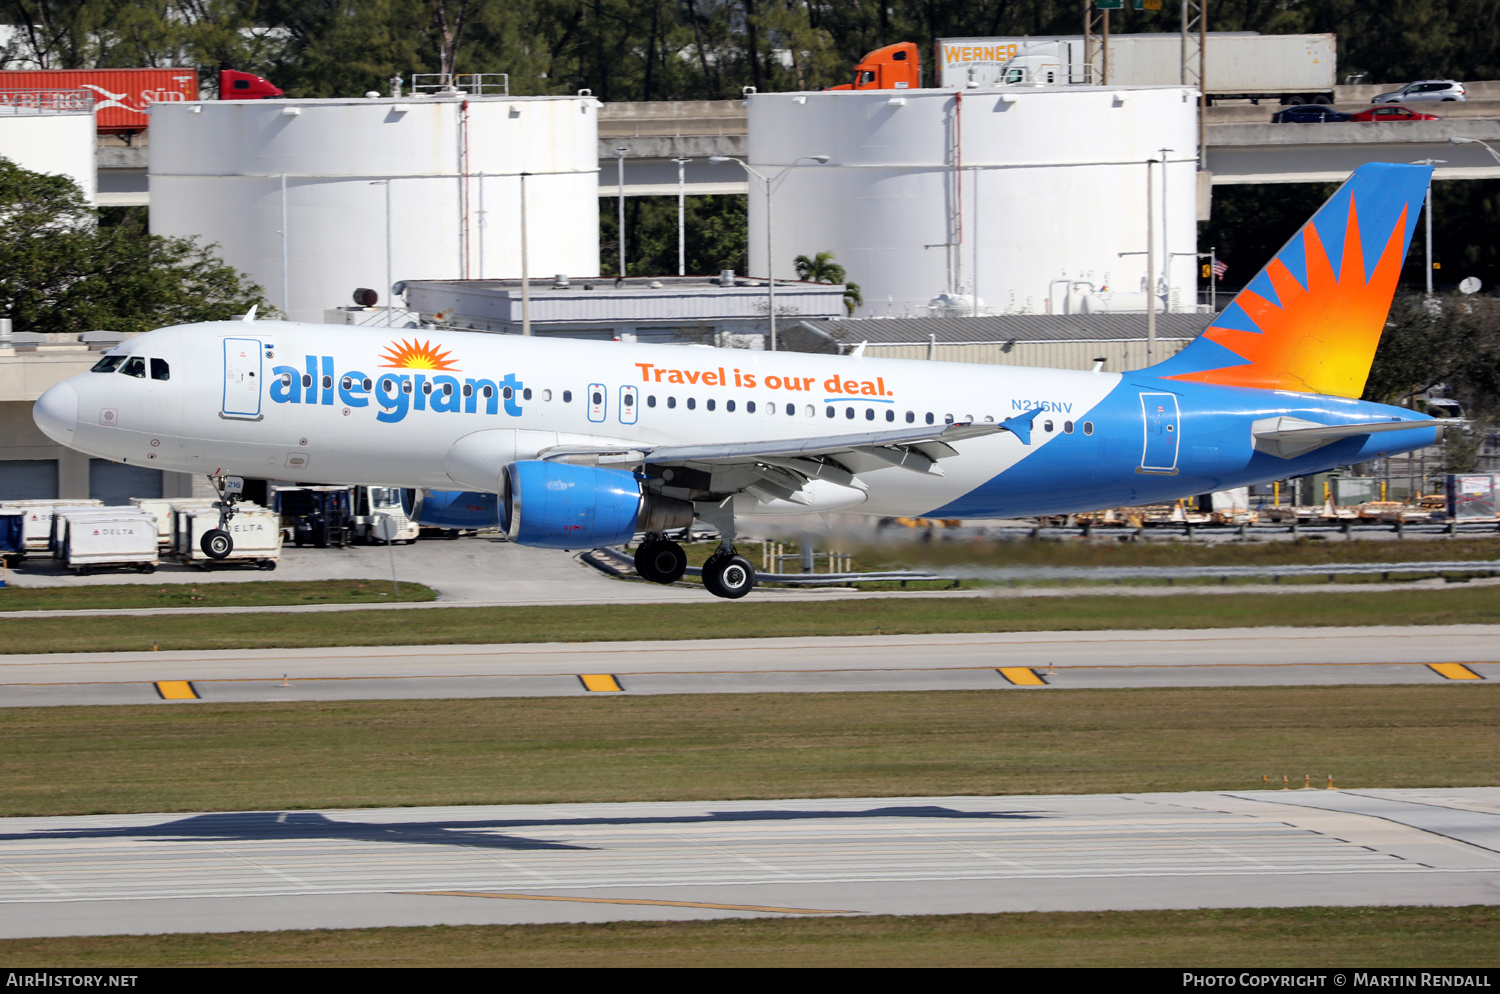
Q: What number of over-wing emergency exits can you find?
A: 2